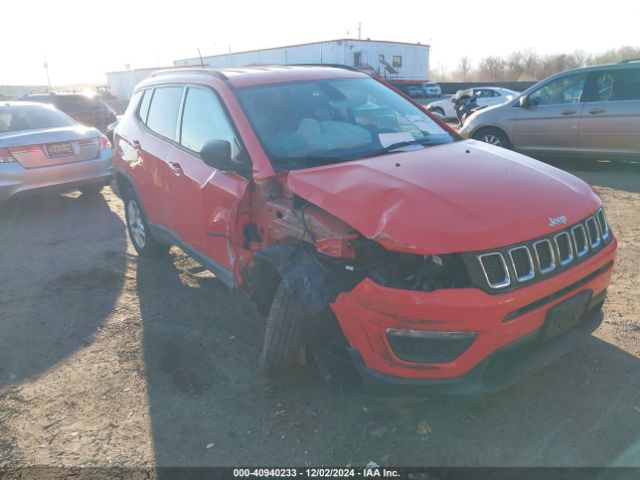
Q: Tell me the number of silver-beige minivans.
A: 1